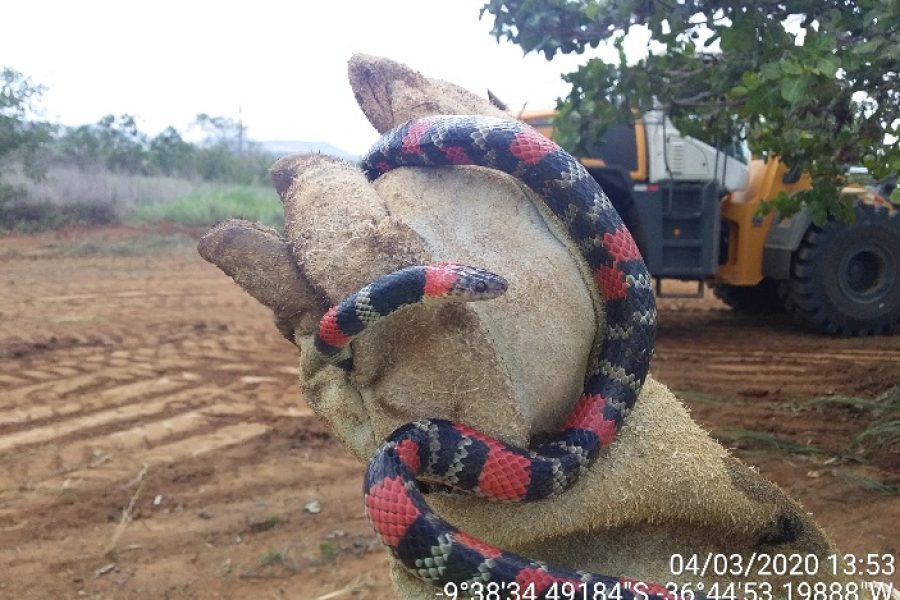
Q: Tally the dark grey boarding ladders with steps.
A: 1